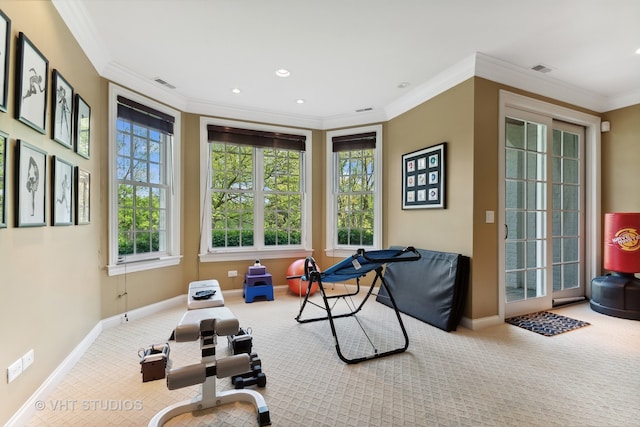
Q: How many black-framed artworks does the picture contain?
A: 9